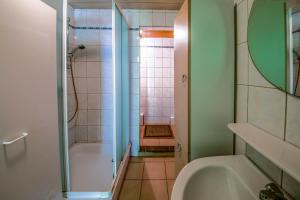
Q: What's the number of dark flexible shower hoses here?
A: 1